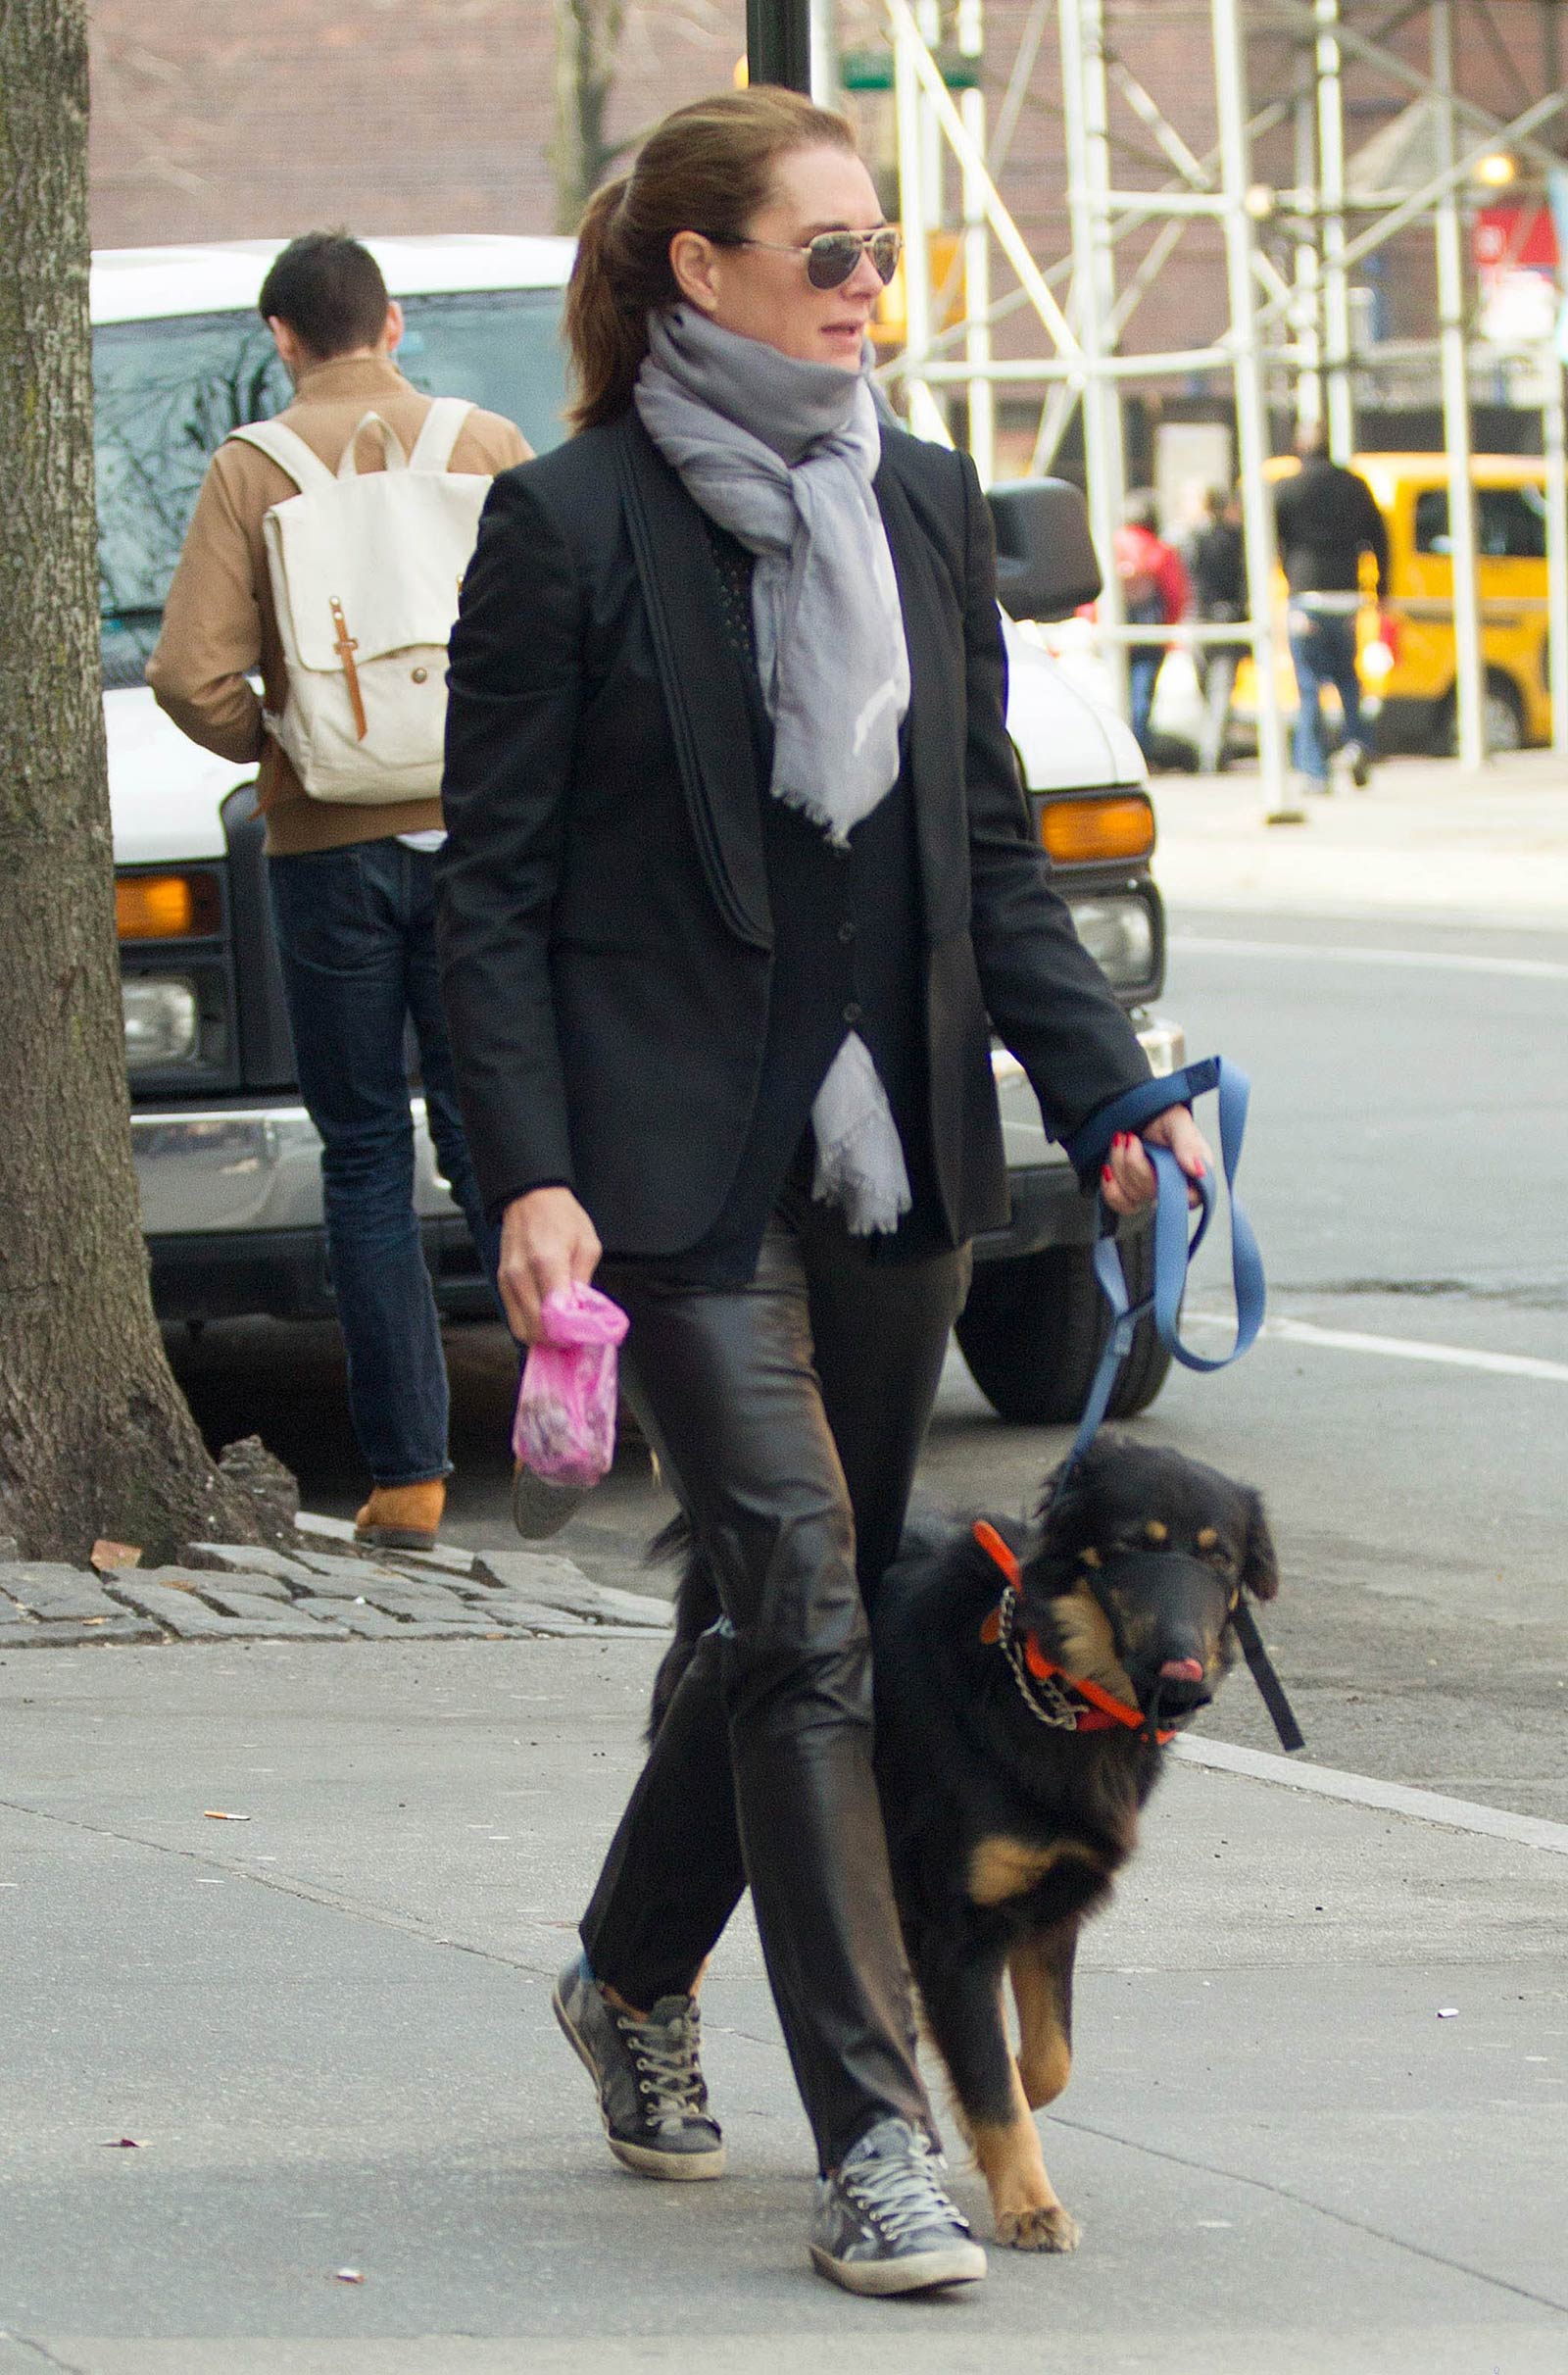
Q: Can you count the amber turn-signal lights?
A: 2